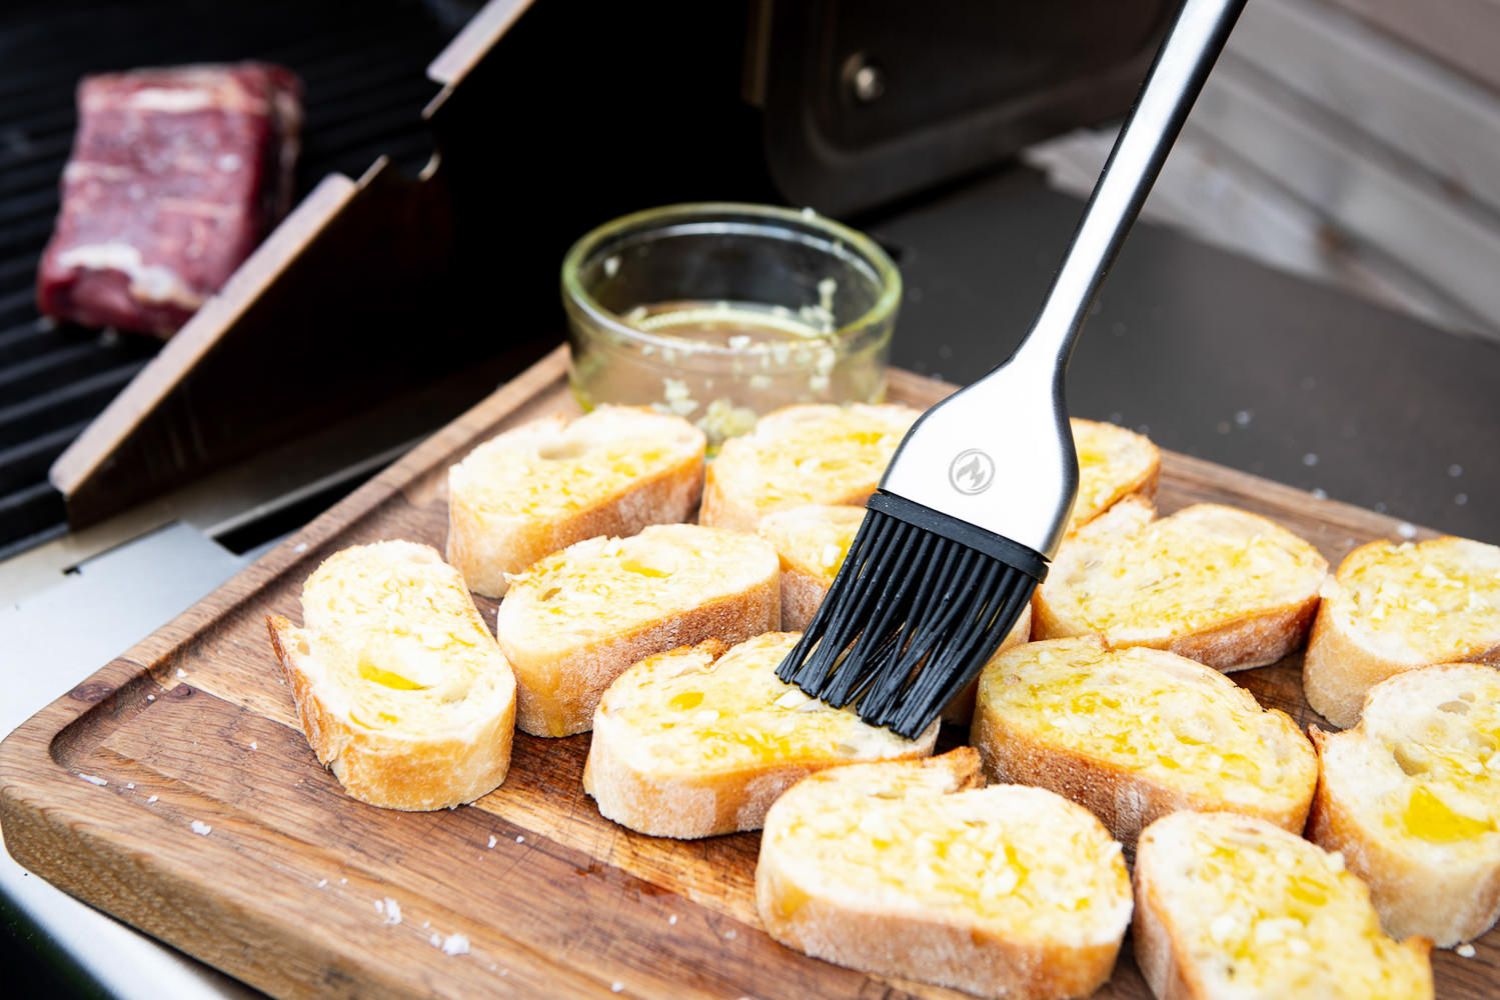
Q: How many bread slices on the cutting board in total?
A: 13